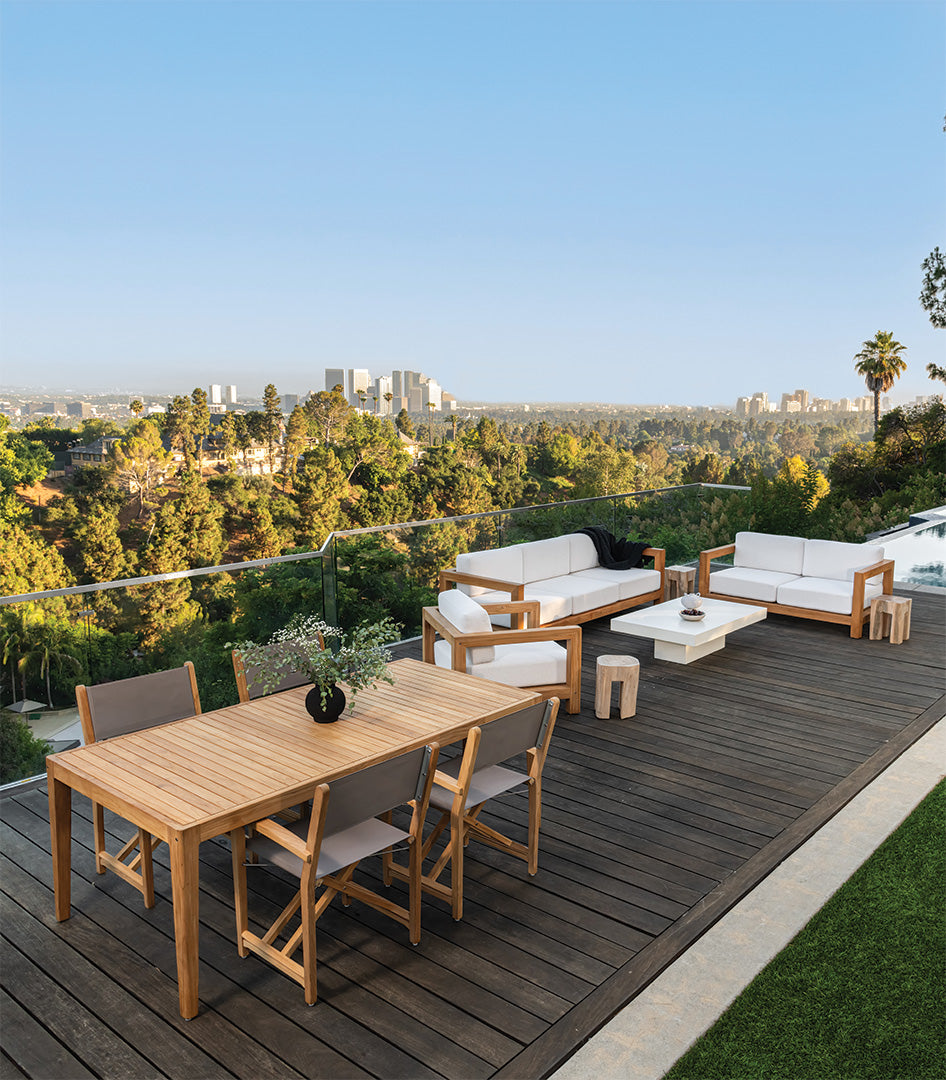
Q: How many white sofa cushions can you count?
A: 12